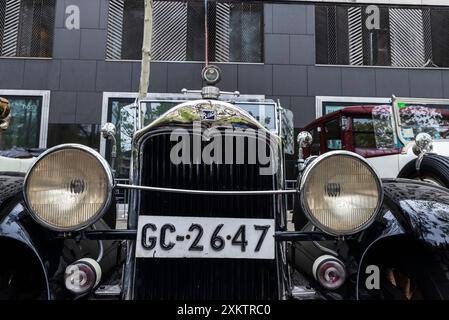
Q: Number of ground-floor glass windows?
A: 3